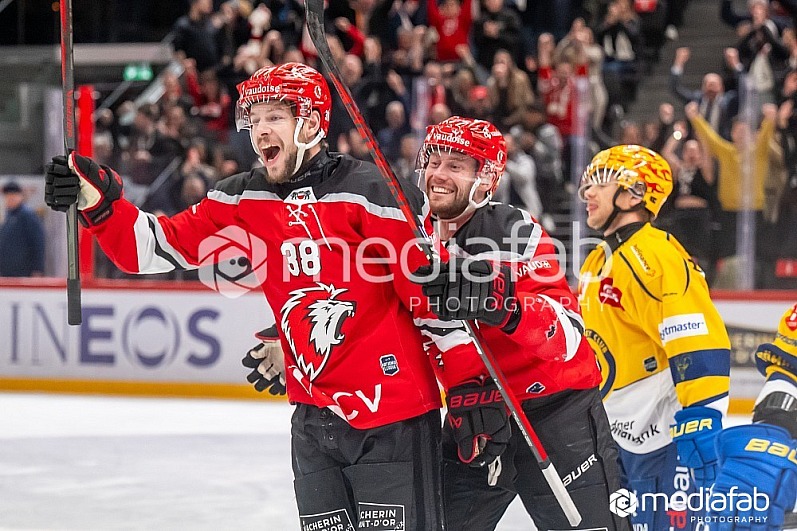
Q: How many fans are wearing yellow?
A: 1